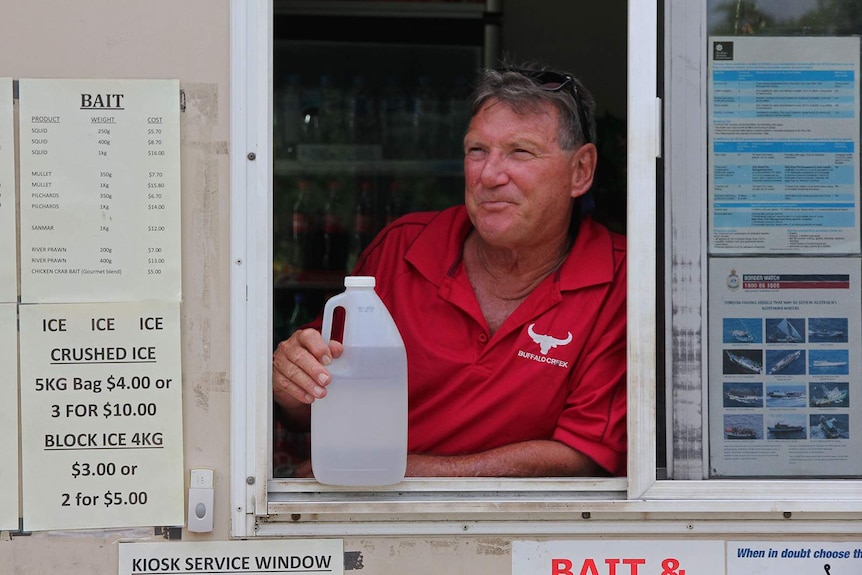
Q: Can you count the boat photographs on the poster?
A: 12